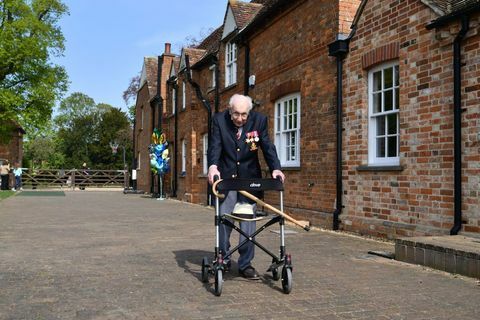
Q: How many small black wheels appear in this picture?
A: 4